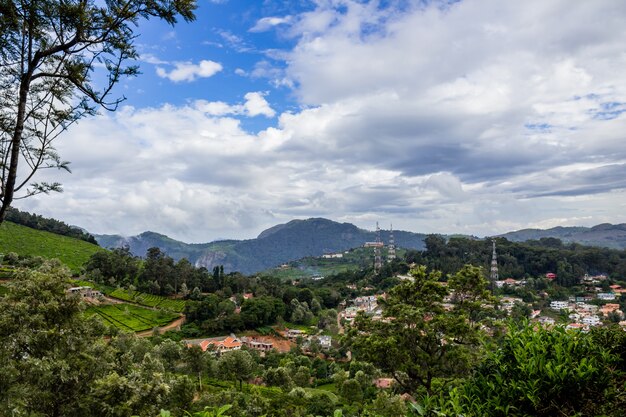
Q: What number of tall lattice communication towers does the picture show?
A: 3